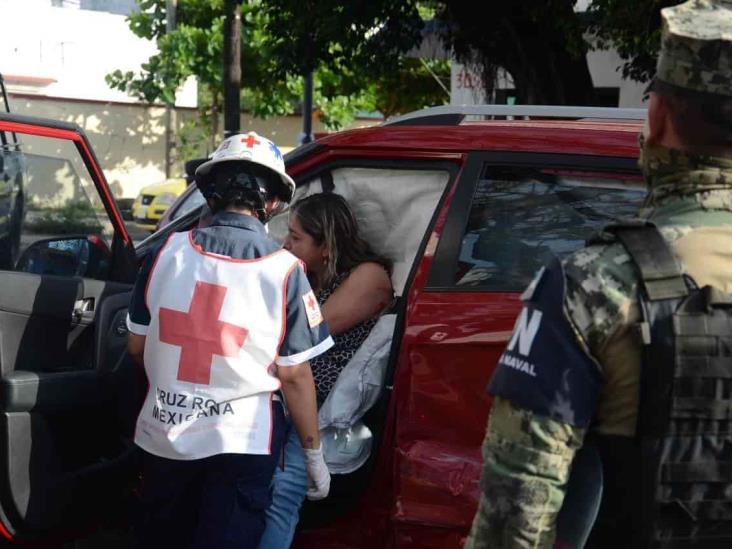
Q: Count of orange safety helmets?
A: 0